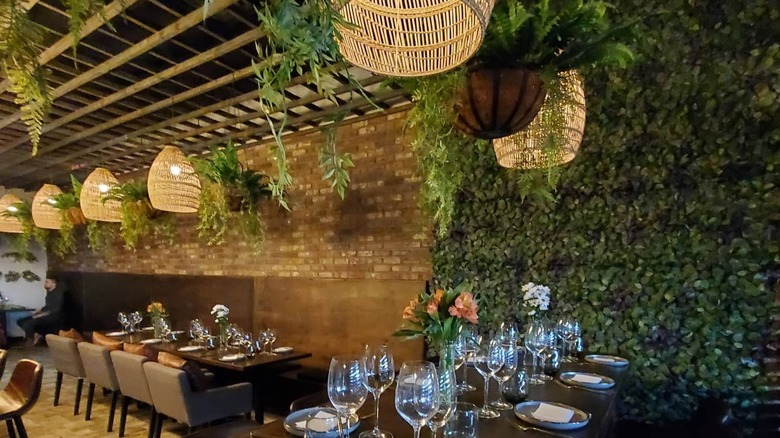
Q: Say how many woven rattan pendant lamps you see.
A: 6